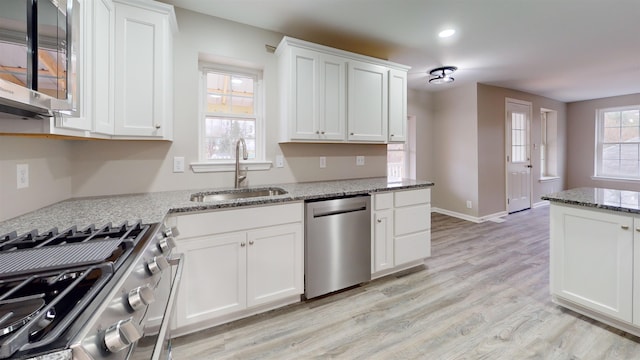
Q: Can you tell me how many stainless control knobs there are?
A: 5